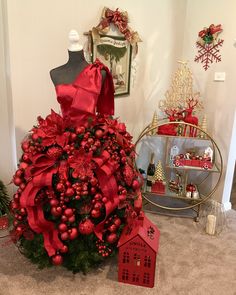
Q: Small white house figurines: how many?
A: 2